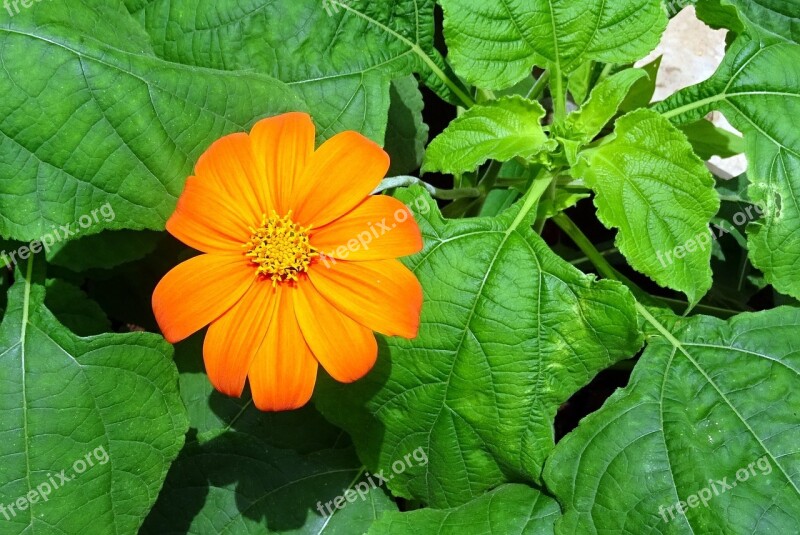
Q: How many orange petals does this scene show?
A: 10